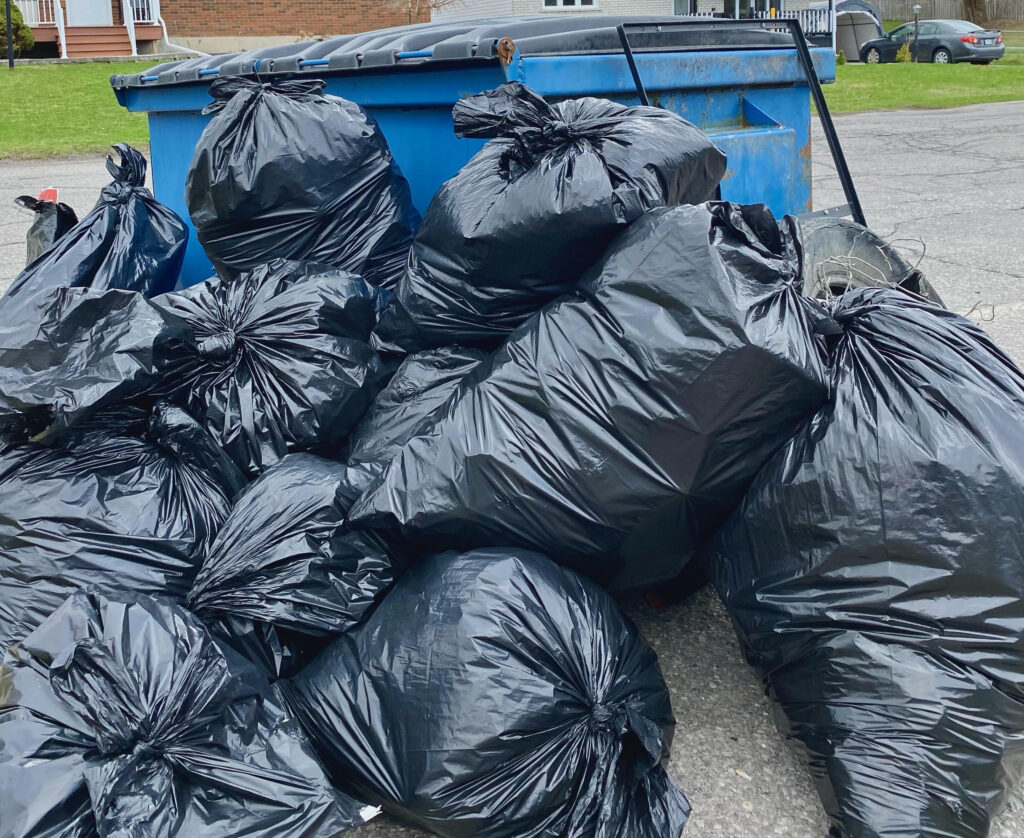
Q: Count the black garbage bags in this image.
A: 13